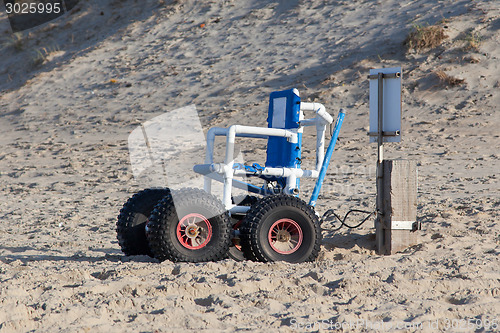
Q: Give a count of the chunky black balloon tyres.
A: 4